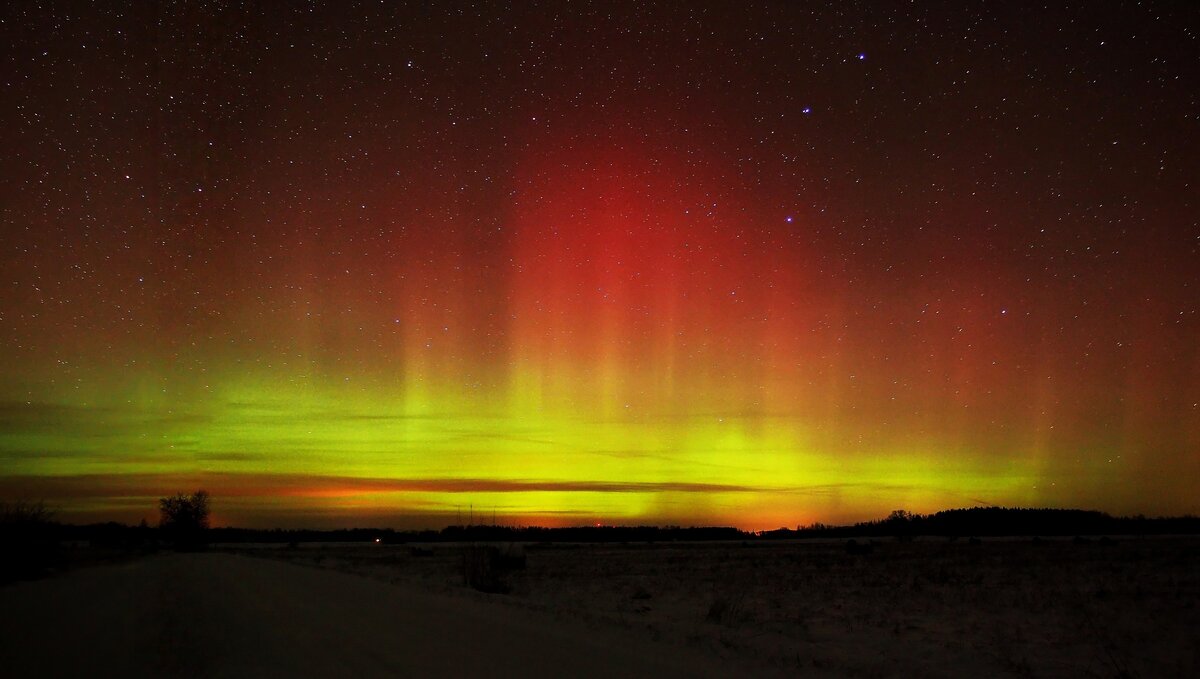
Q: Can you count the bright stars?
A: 3